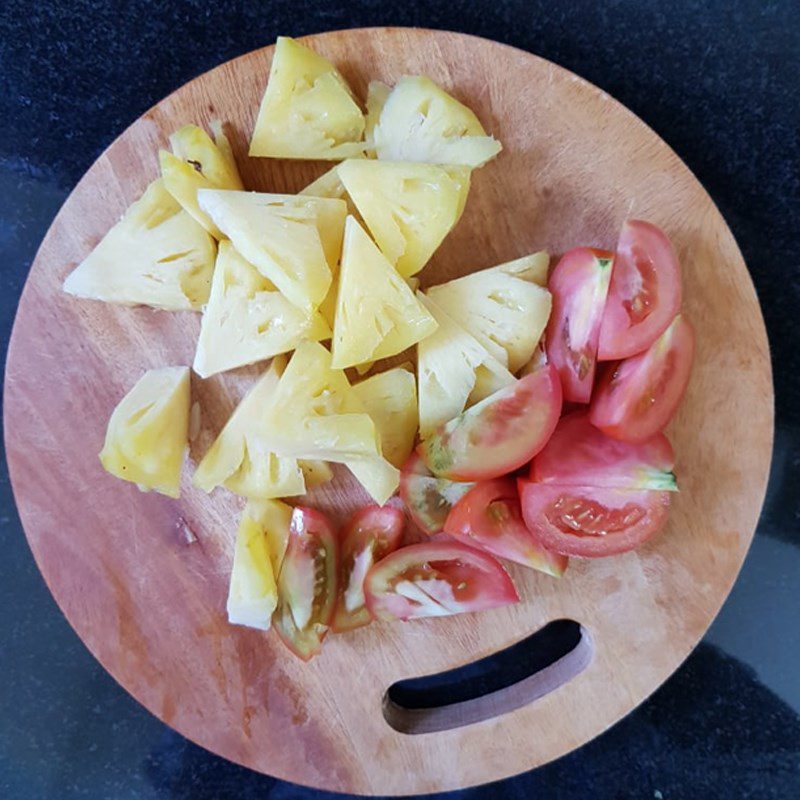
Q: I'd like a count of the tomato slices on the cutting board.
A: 11